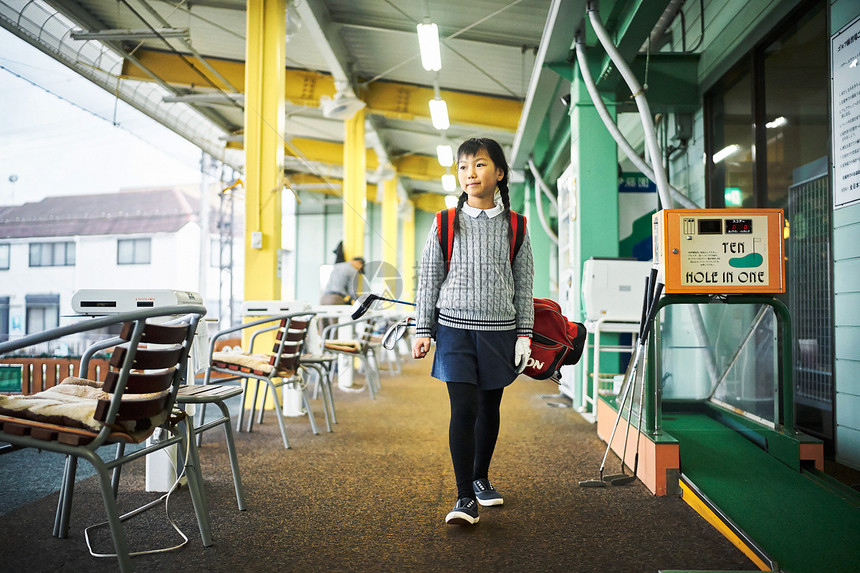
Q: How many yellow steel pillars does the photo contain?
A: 4